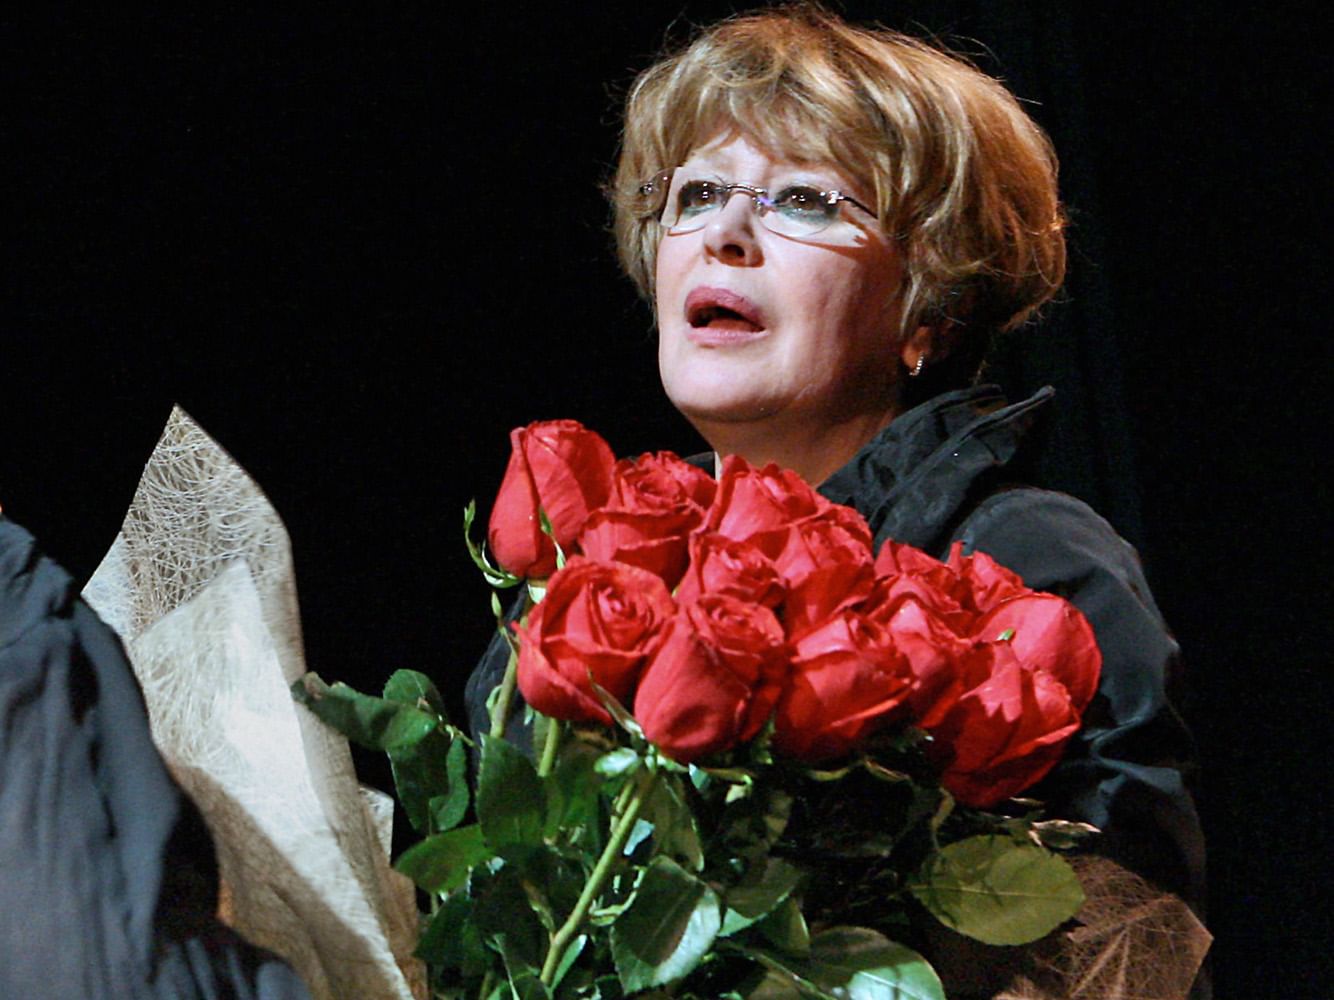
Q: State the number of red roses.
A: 13